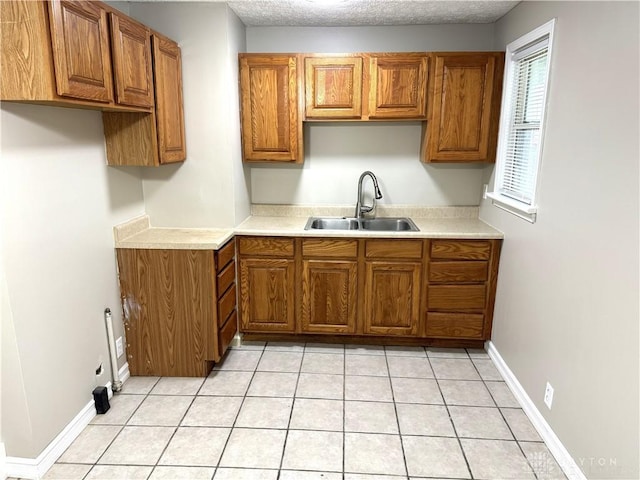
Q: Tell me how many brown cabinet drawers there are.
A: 11